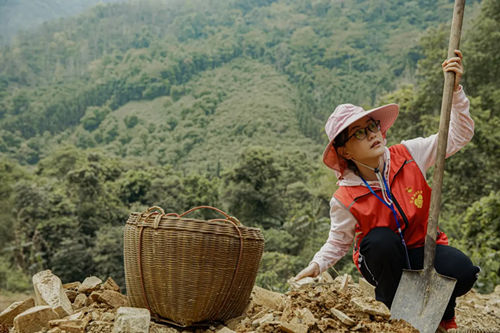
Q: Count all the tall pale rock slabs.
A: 1